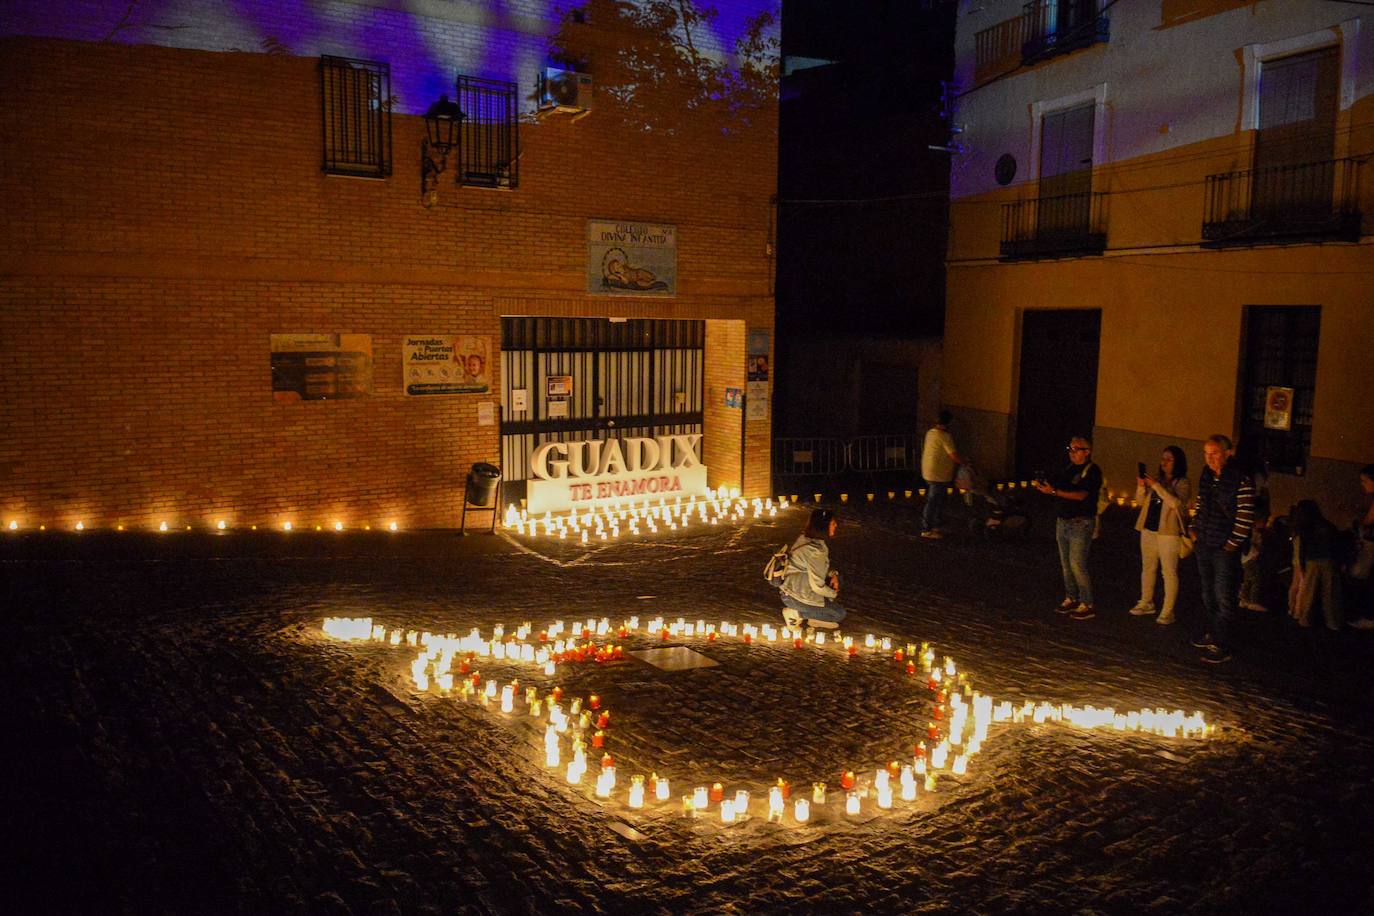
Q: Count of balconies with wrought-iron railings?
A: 3